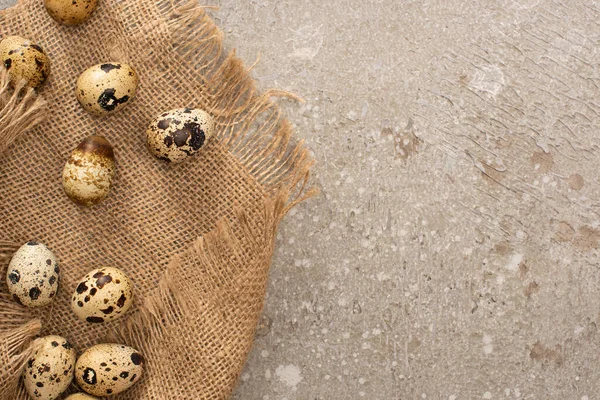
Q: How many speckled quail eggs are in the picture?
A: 10